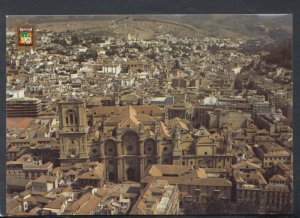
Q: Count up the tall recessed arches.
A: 3